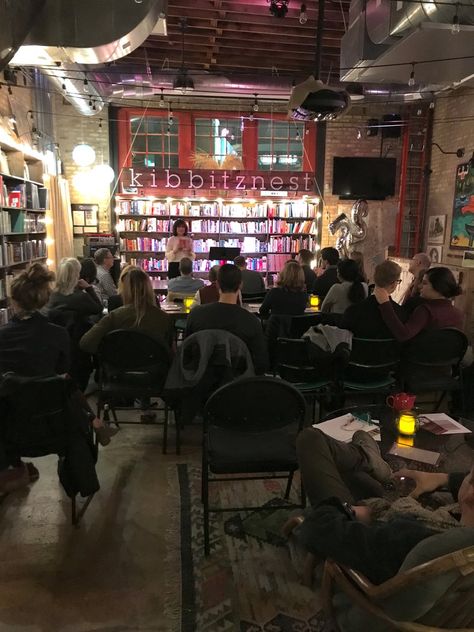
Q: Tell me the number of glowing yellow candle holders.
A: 3